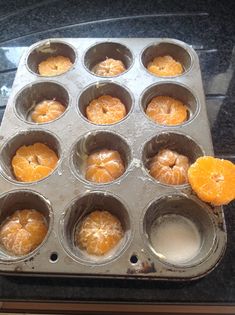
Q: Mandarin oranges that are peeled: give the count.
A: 12